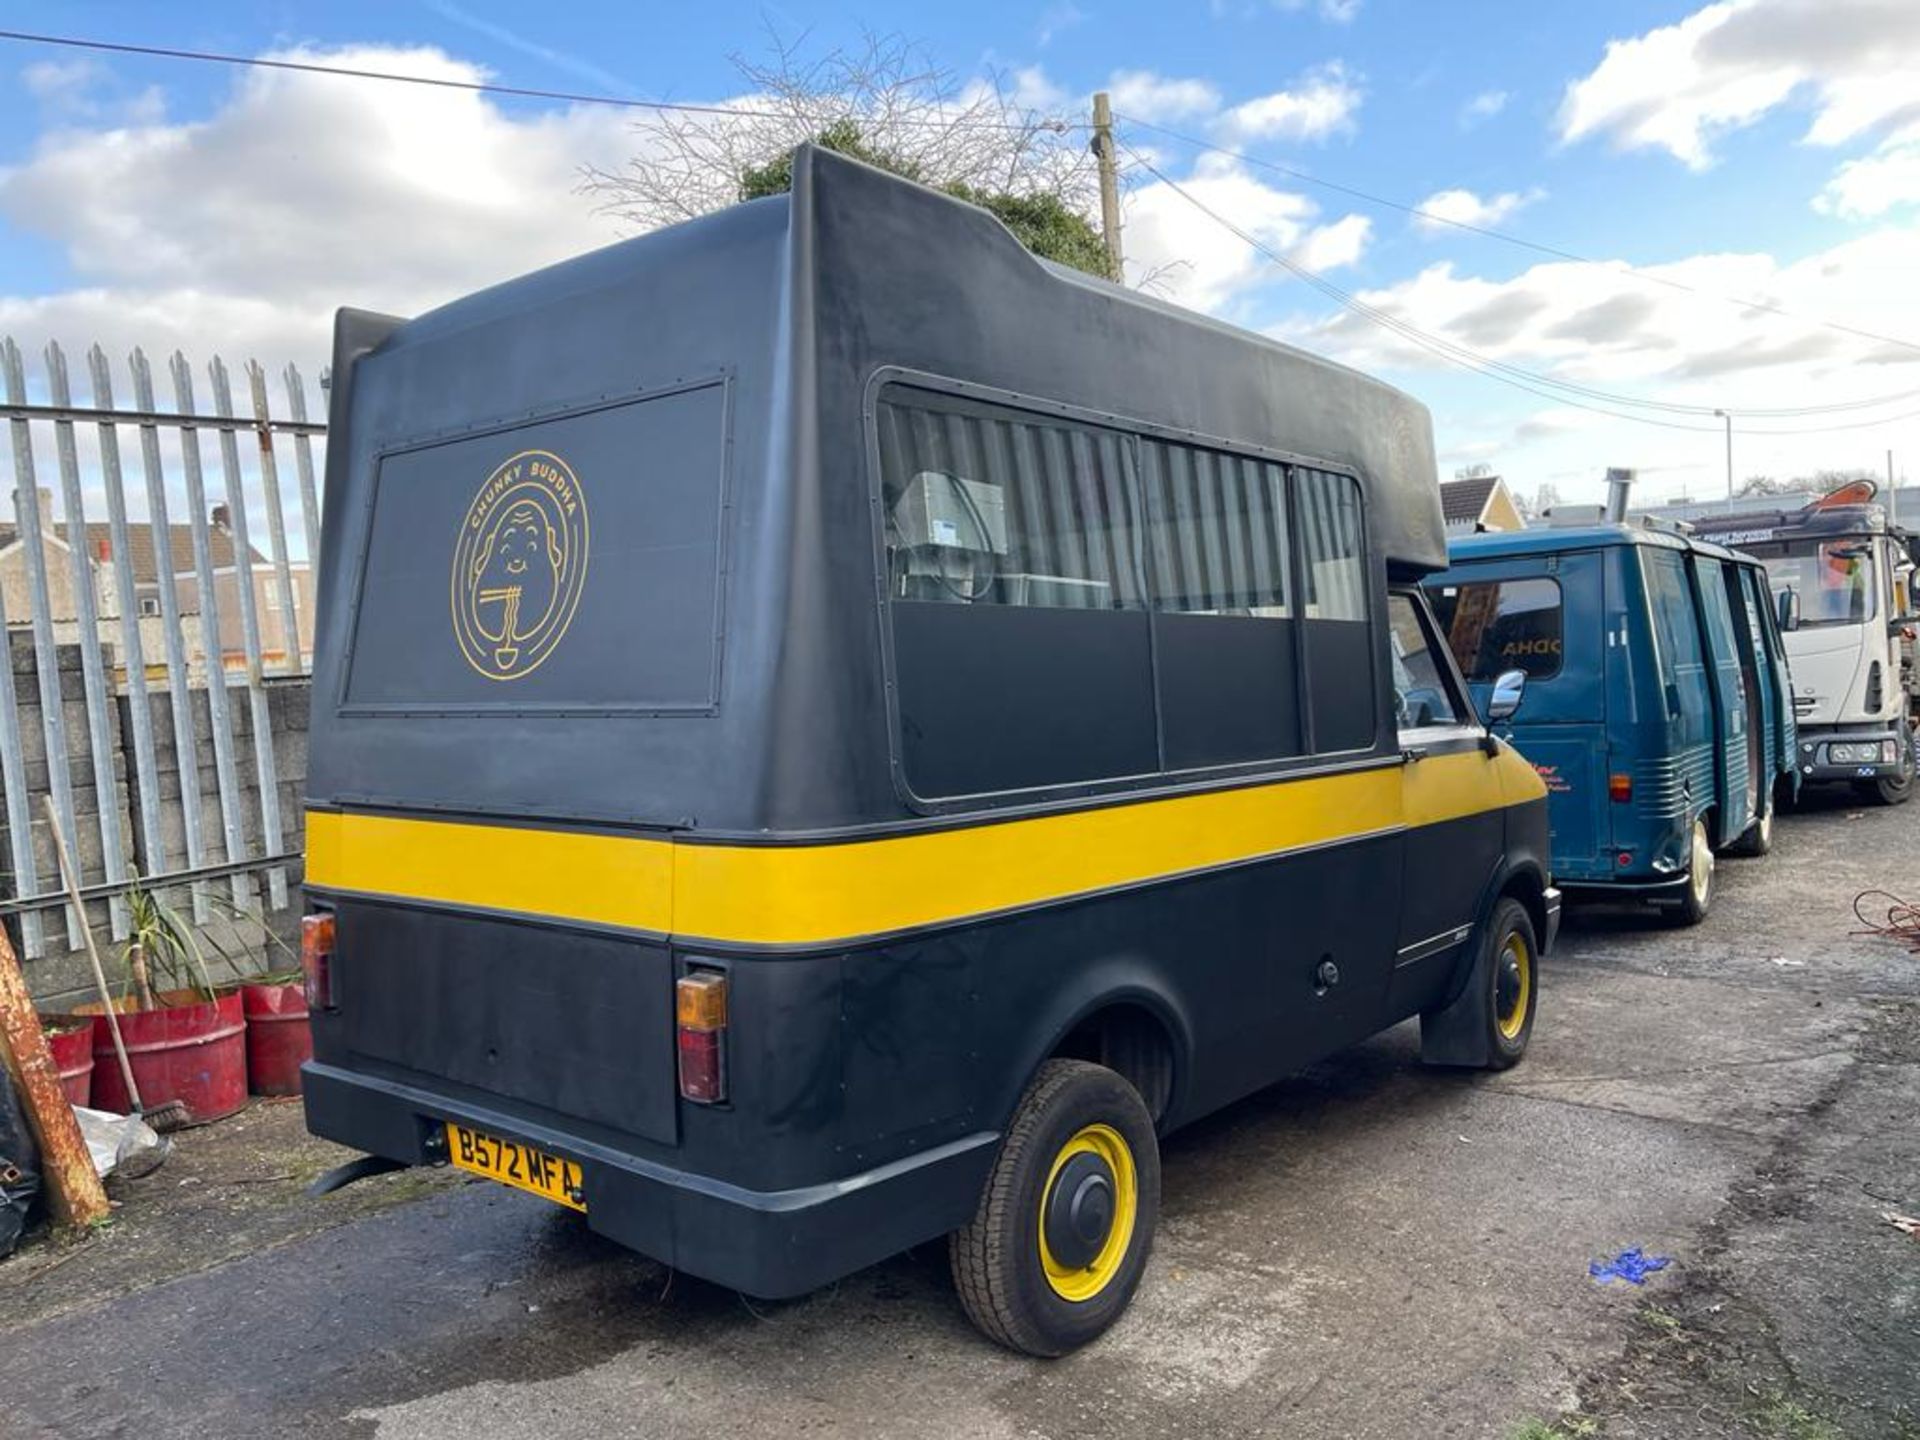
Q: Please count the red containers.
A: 3